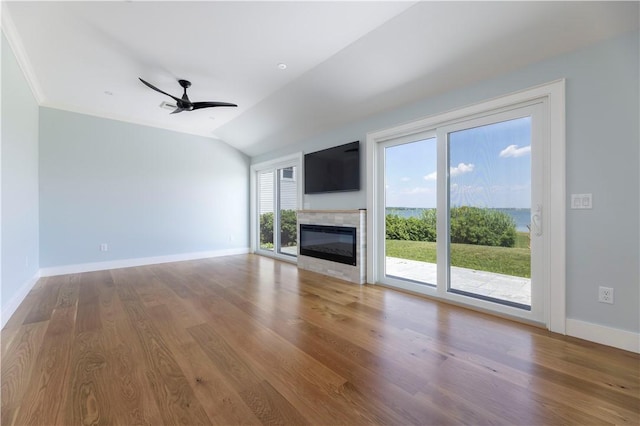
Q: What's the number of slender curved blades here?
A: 3